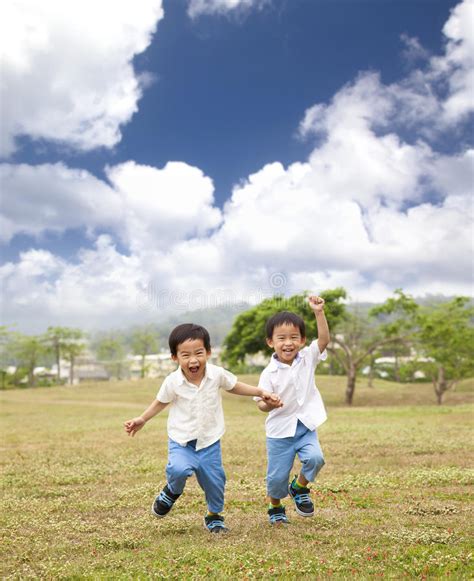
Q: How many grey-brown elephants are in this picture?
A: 0